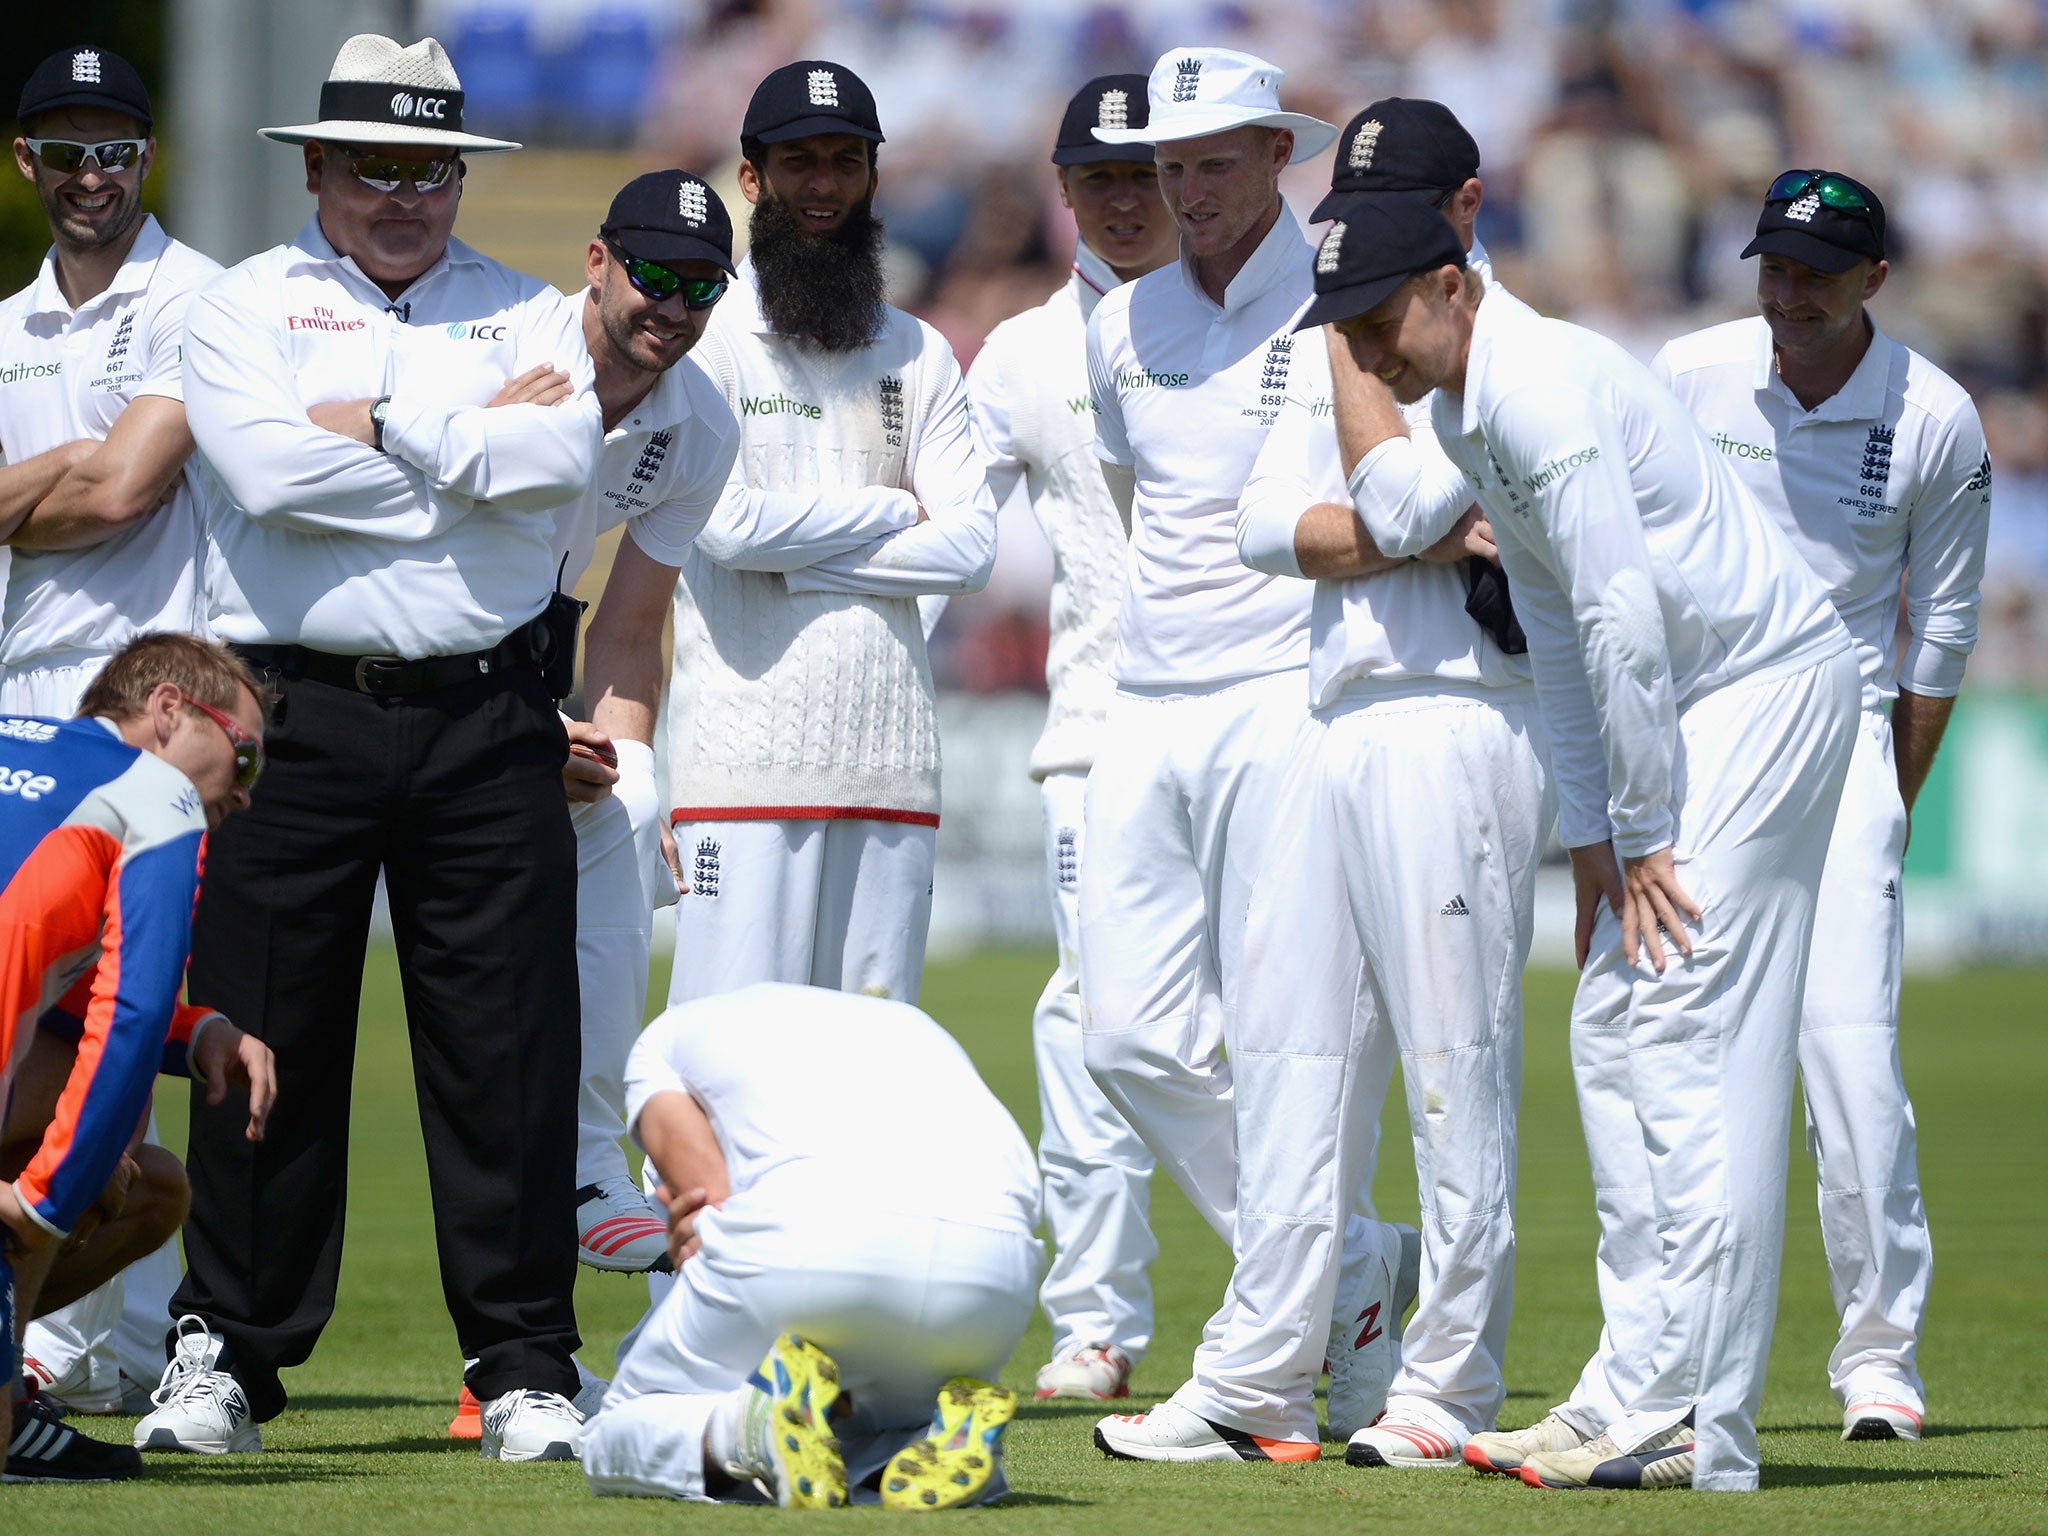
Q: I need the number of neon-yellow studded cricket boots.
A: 2